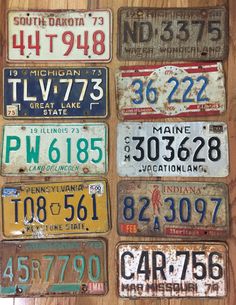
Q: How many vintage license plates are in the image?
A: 10